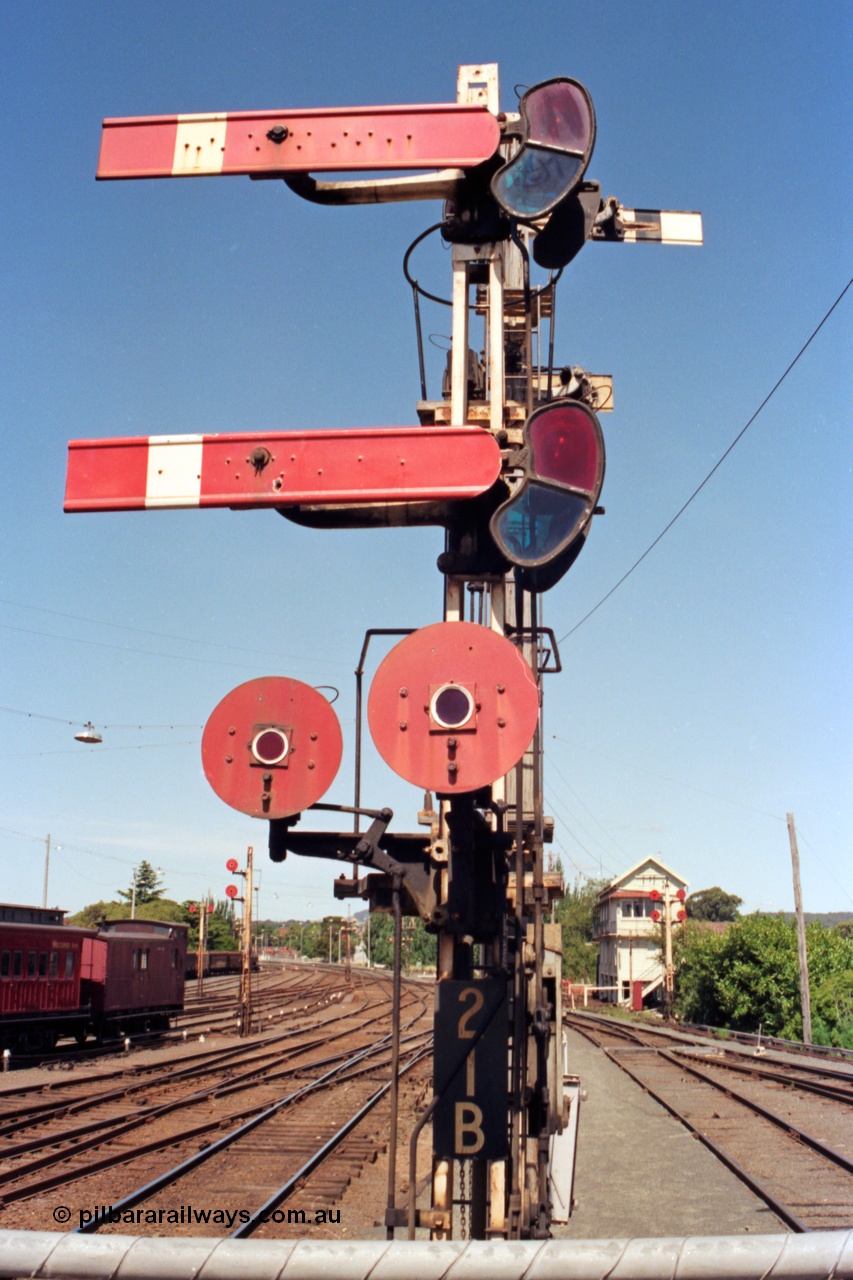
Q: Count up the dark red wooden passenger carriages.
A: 2